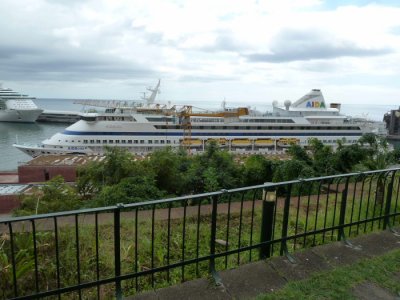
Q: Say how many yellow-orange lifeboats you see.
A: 5